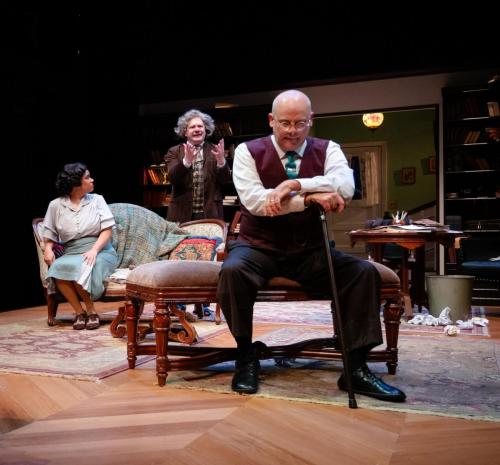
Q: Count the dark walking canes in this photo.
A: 1